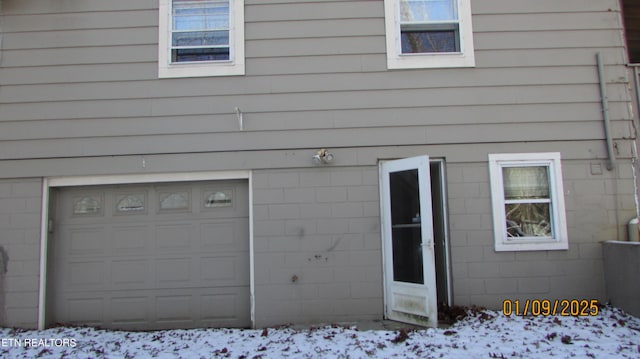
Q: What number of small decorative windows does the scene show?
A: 4